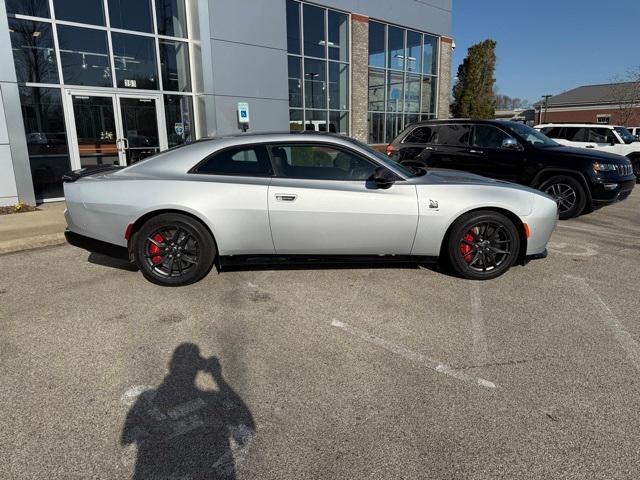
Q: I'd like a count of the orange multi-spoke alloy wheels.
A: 0